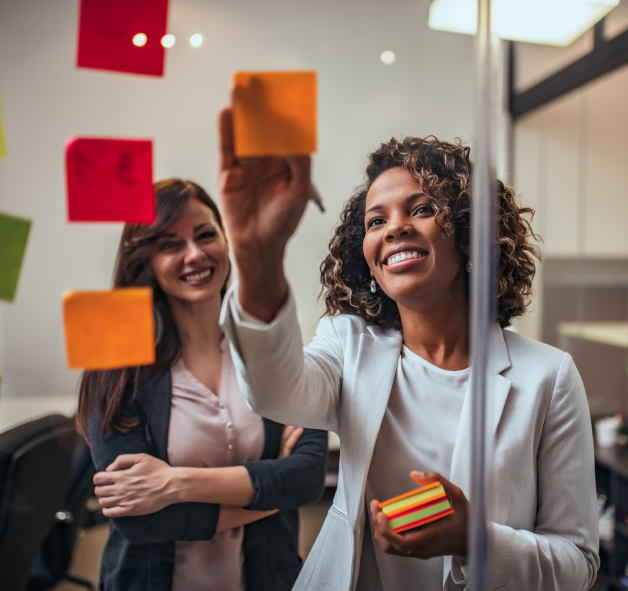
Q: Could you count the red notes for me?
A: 2